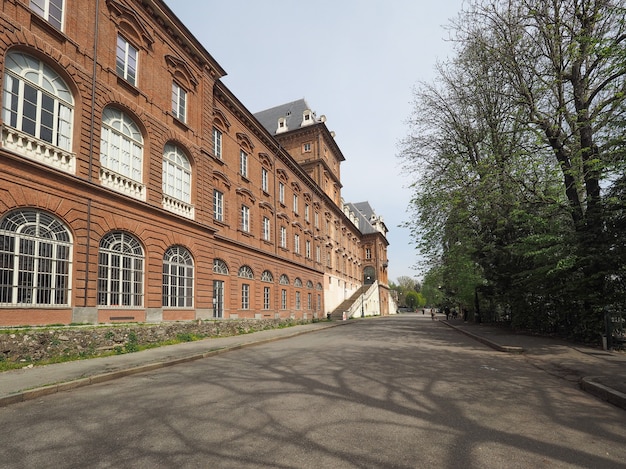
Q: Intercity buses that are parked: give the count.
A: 0